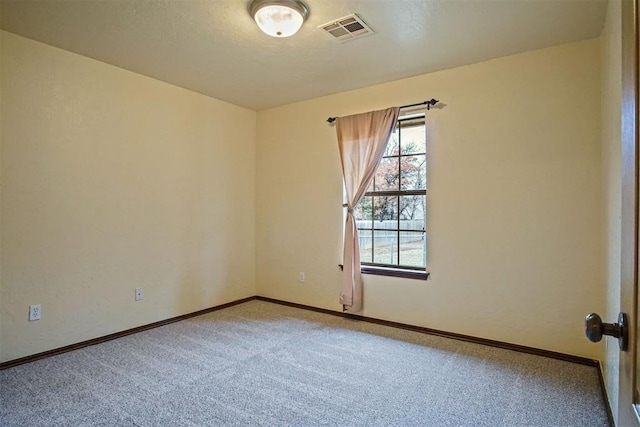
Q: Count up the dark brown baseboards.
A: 3